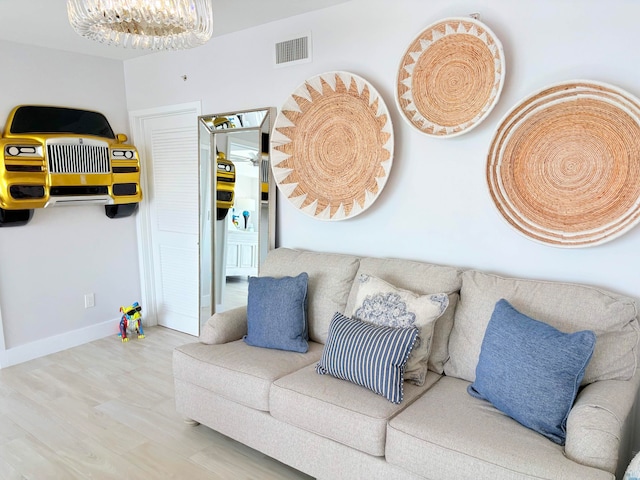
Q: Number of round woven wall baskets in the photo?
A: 3